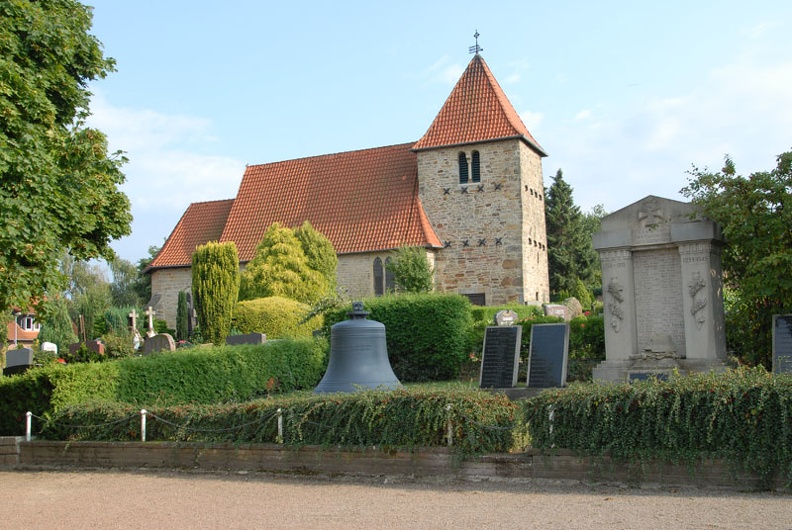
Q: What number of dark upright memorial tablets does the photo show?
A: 3